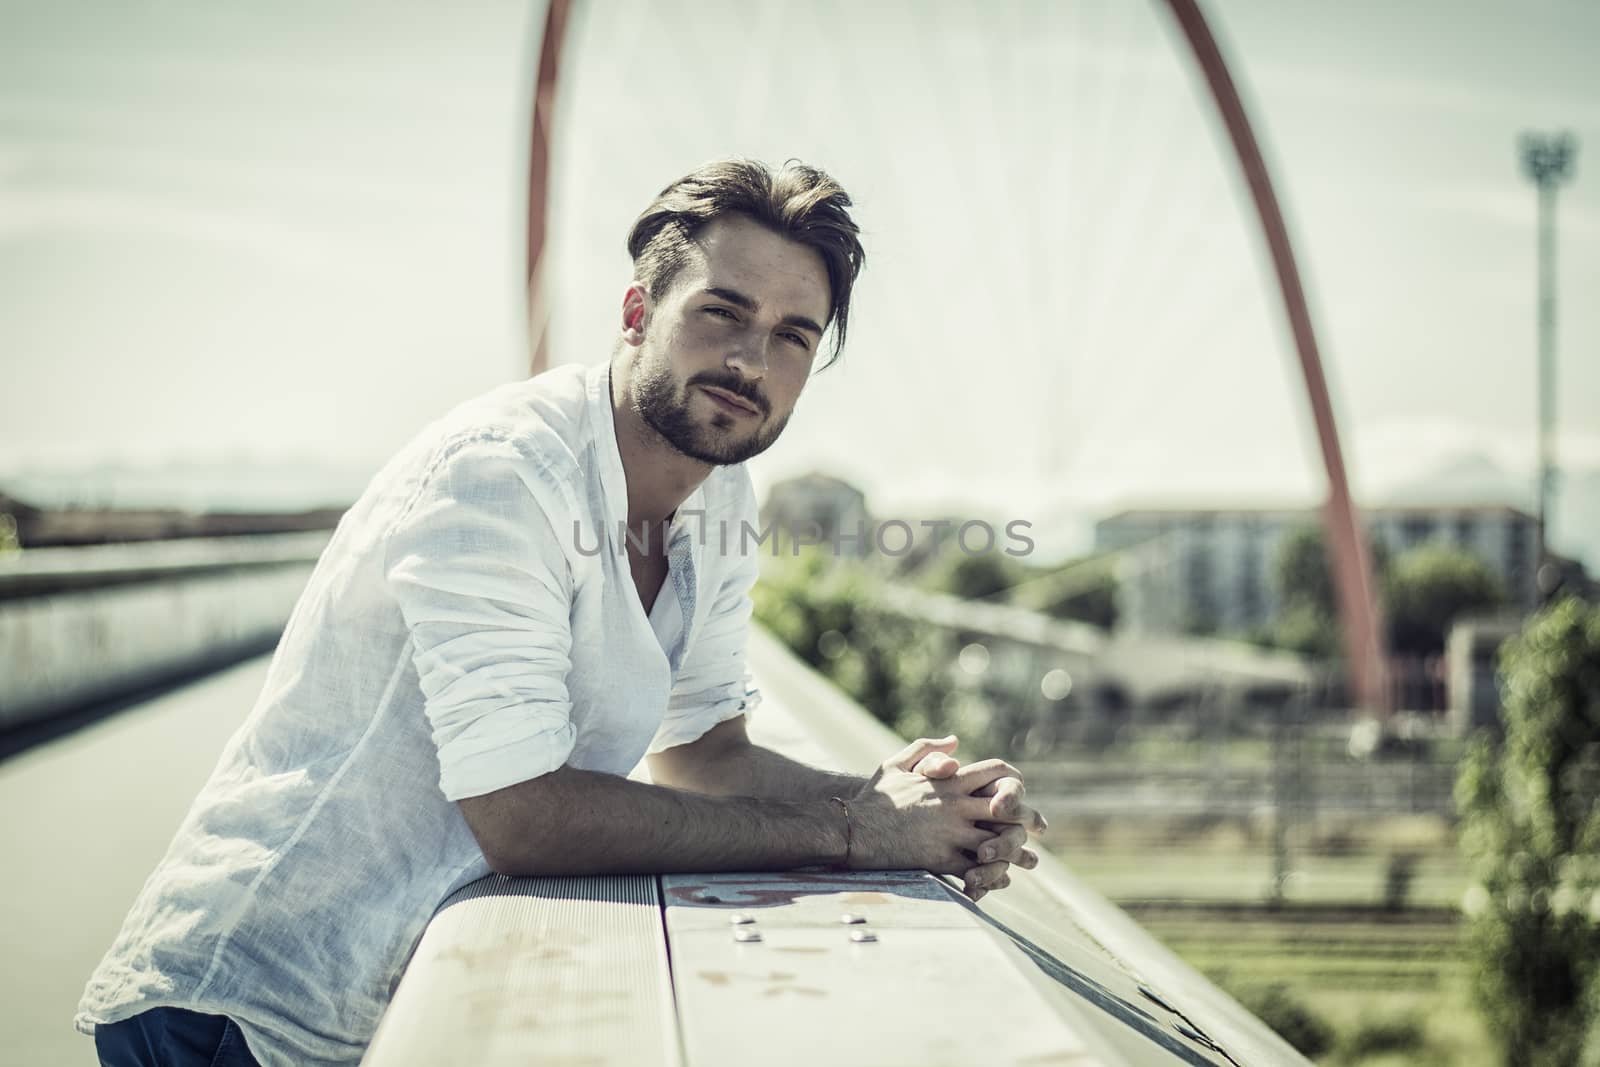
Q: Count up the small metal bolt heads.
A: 4